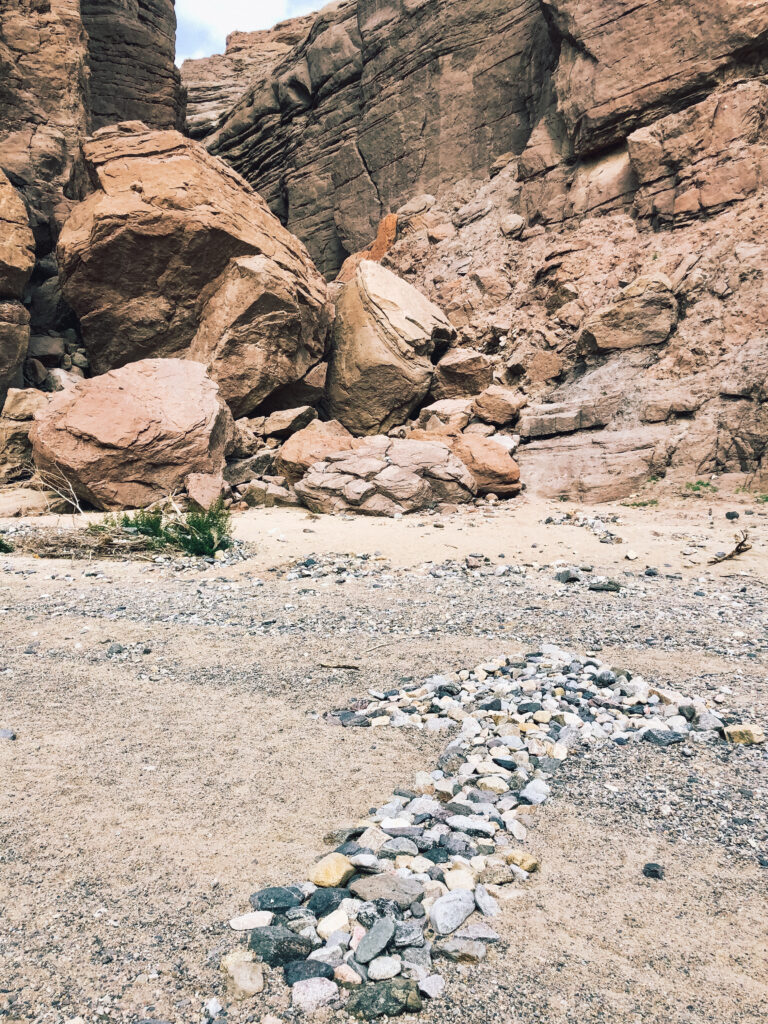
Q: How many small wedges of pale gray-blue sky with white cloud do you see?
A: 1